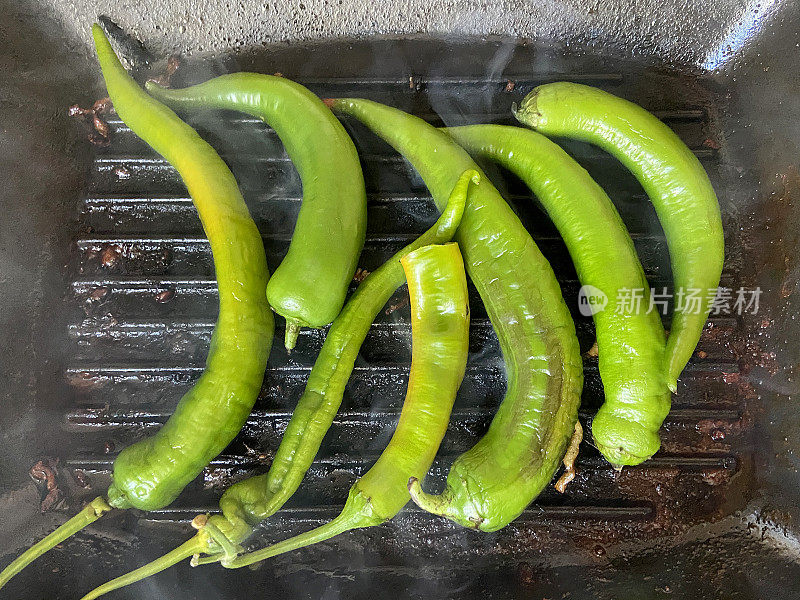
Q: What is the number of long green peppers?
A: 7